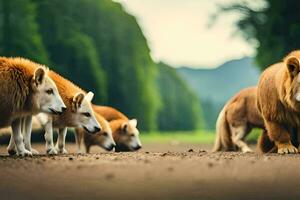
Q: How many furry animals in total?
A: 6